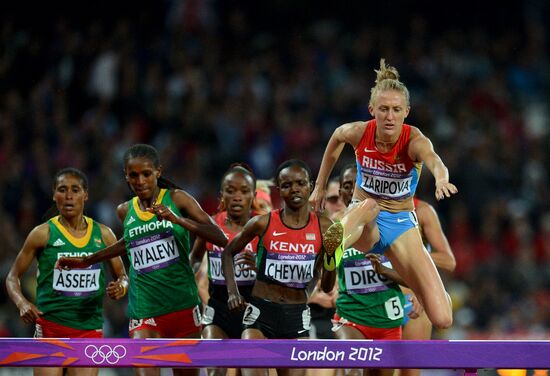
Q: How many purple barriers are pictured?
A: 1